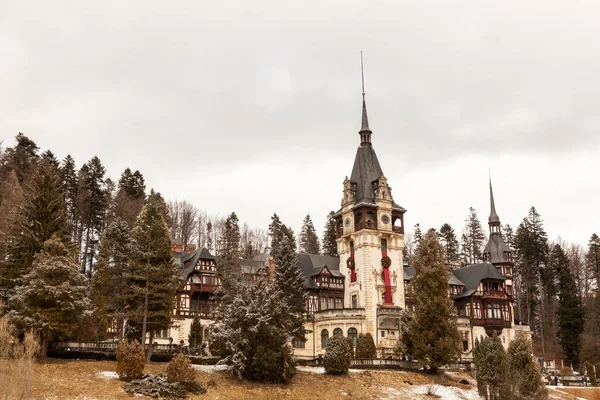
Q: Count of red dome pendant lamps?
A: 0